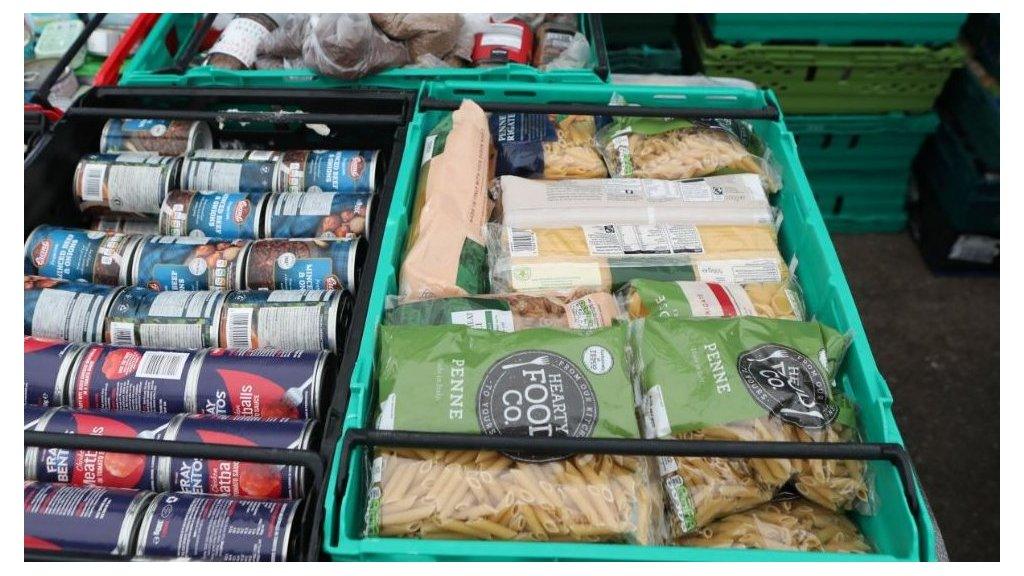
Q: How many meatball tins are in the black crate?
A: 8